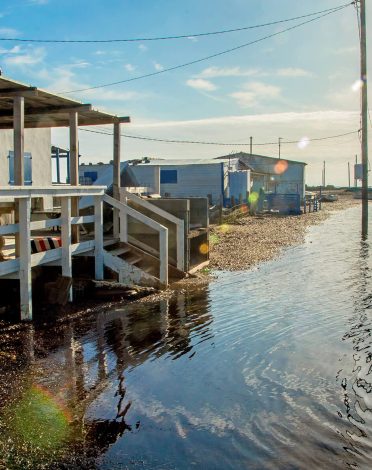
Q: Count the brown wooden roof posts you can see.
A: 3